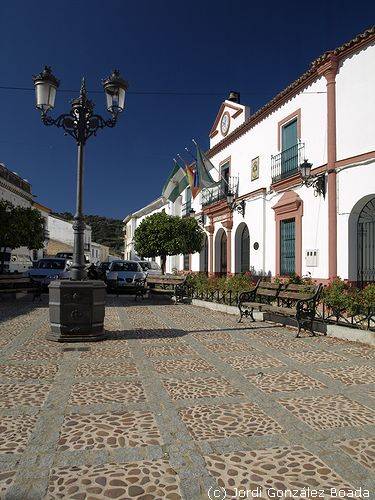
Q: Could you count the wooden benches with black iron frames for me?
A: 3